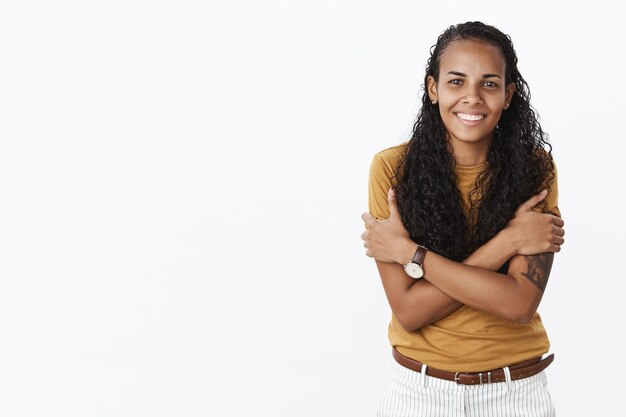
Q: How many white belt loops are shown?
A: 2